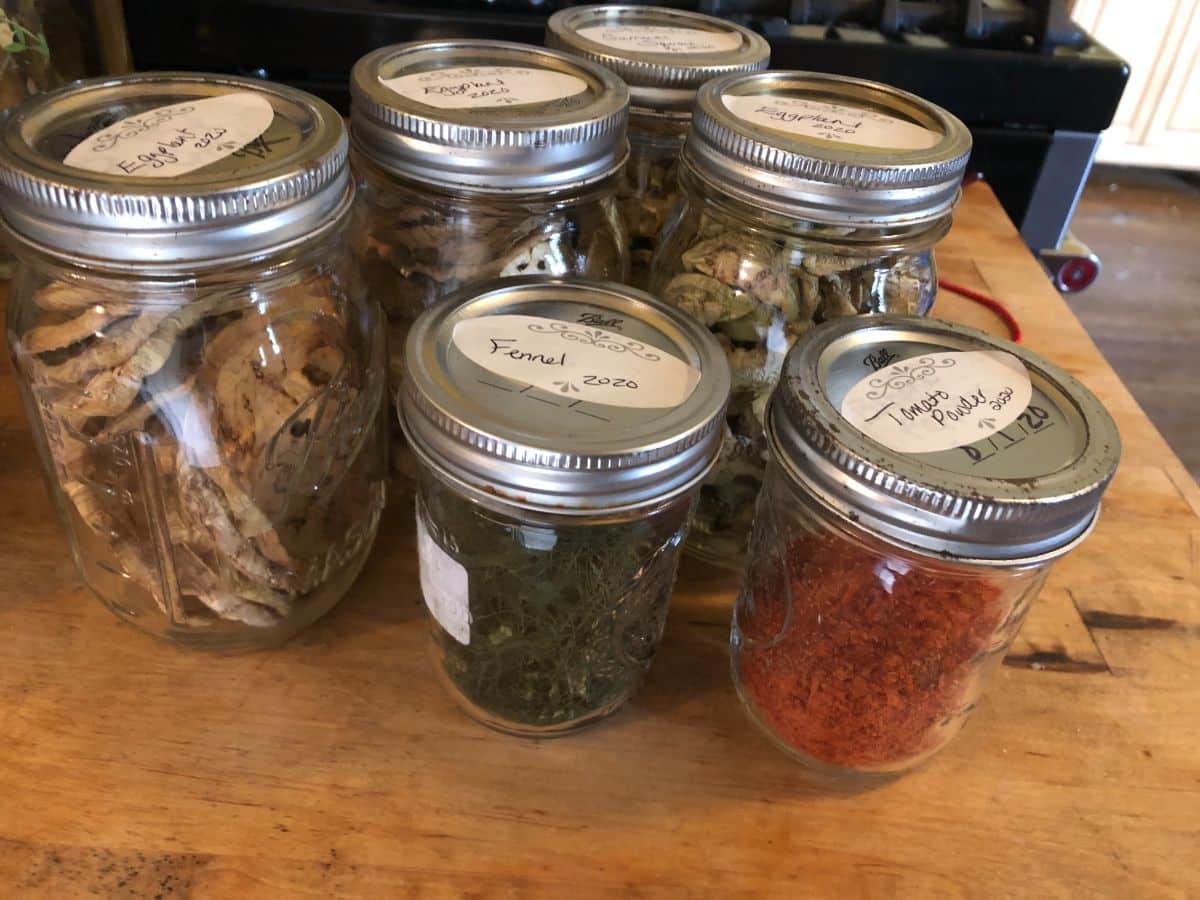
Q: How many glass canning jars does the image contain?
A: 6